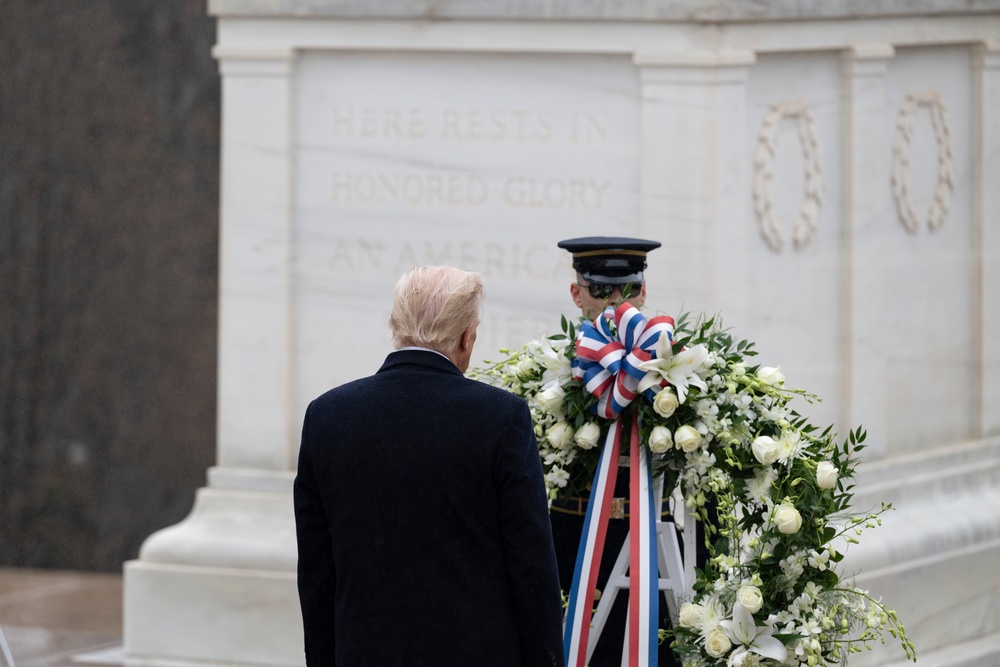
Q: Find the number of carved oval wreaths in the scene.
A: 2